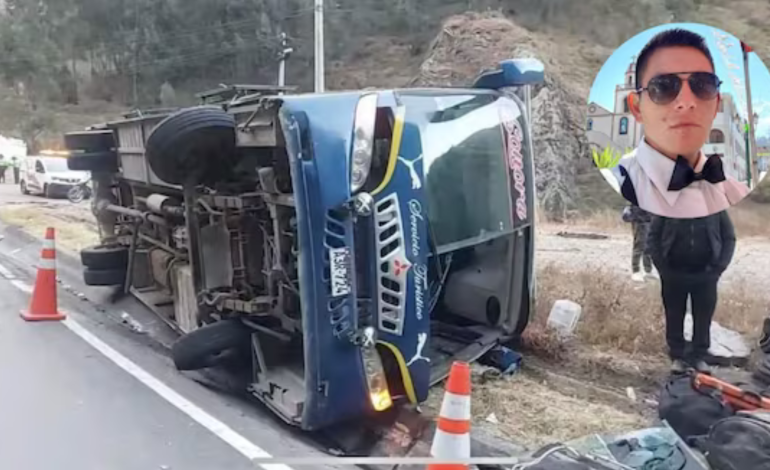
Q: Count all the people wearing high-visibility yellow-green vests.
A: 2